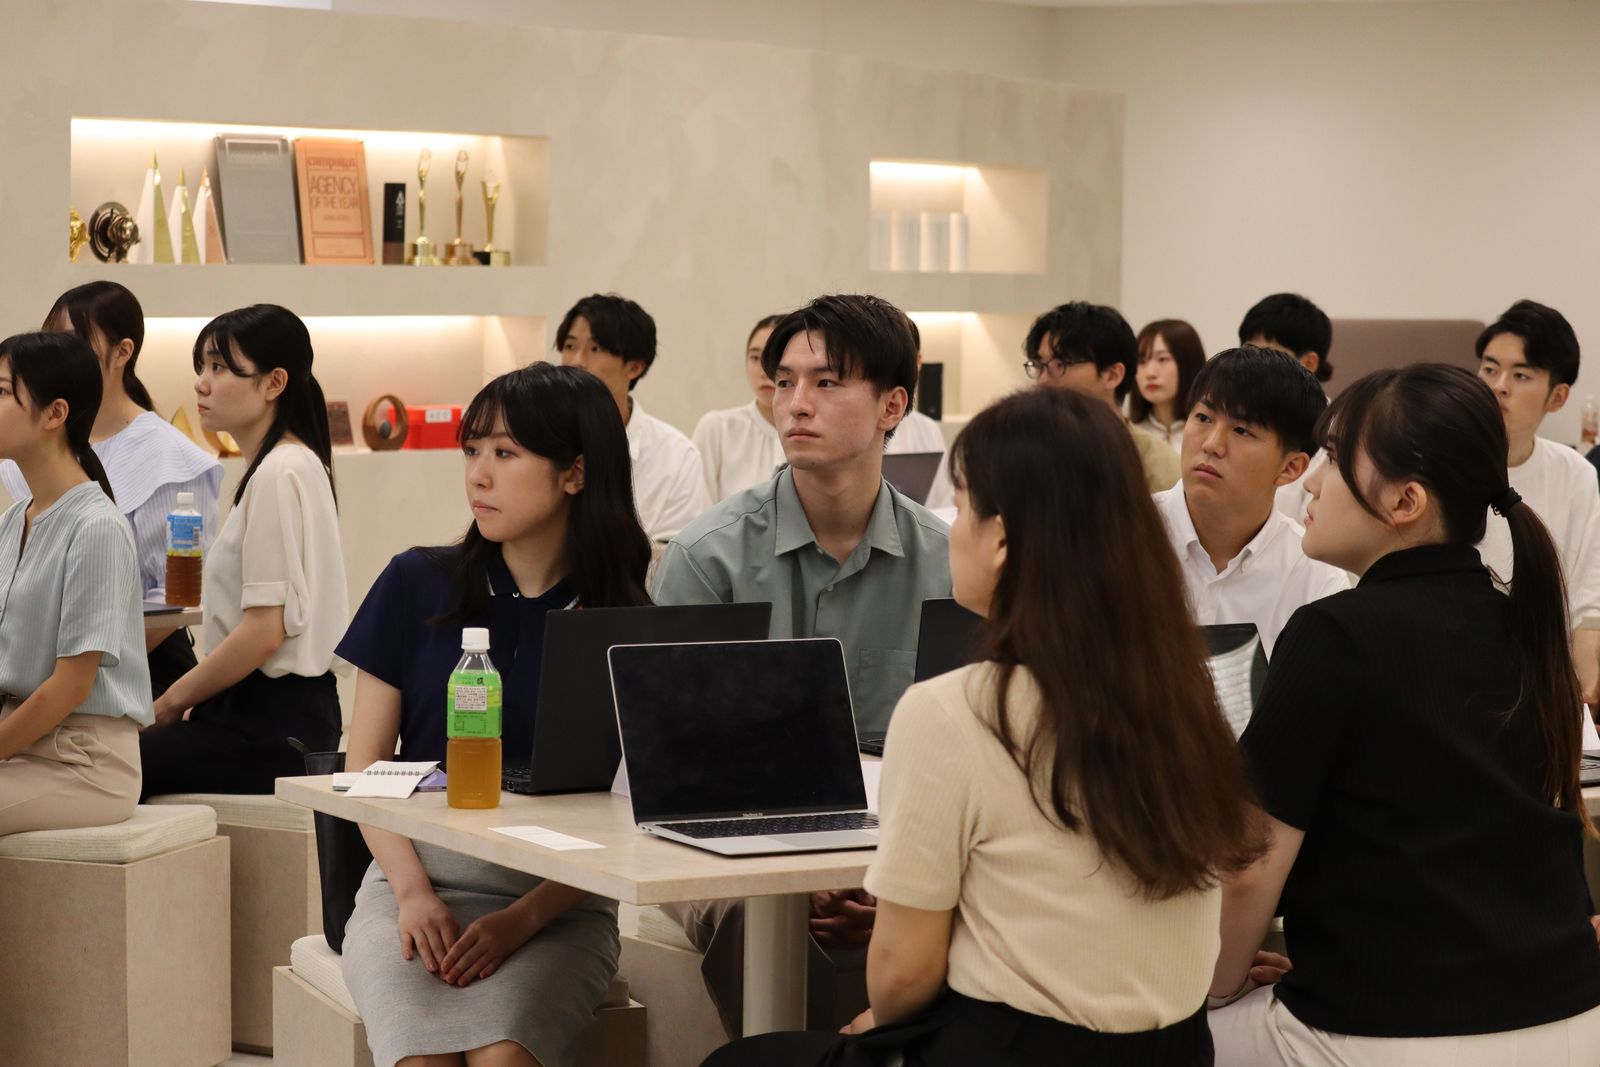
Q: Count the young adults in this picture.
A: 15